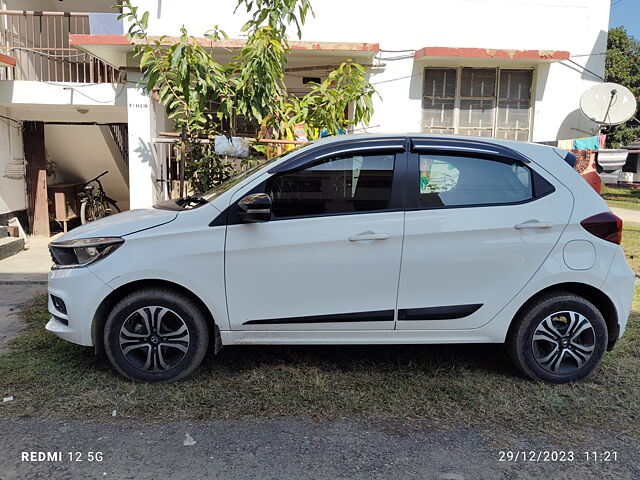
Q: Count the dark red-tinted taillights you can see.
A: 1